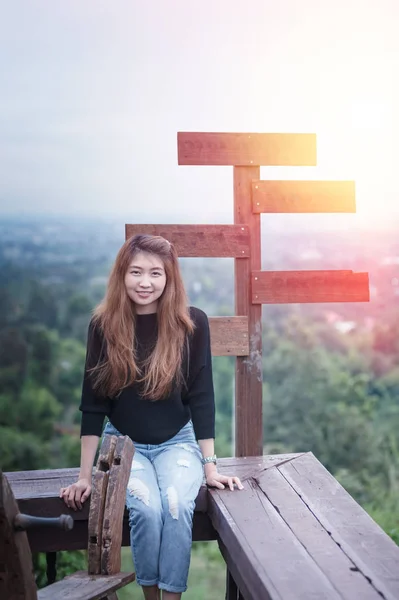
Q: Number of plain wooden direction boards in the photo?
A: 5